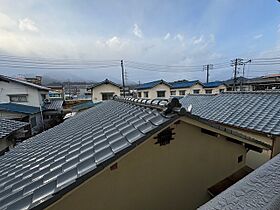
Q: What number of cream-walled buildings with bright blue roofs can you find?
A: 3